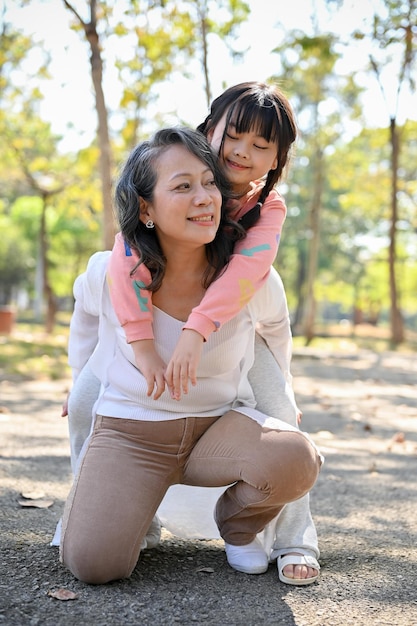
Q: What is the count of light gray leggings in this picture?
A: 1